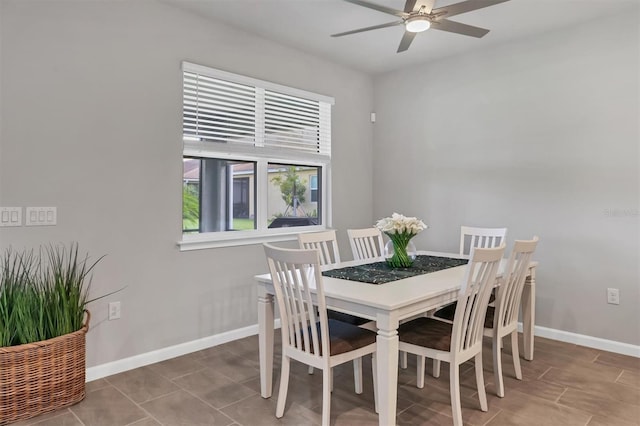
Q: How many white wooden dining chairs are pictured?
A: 6